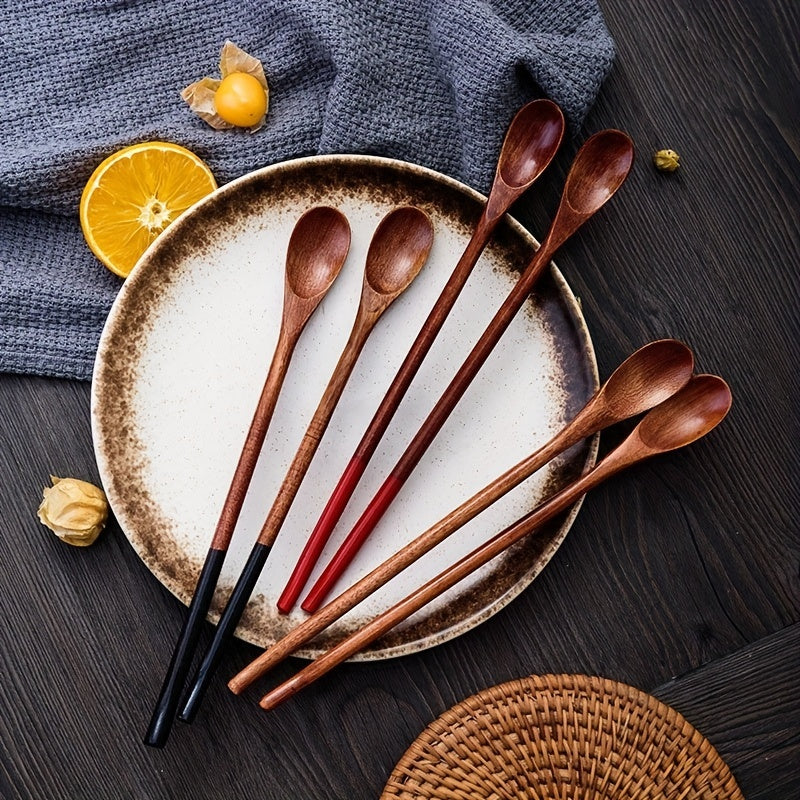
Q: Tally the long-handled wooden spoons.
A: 6